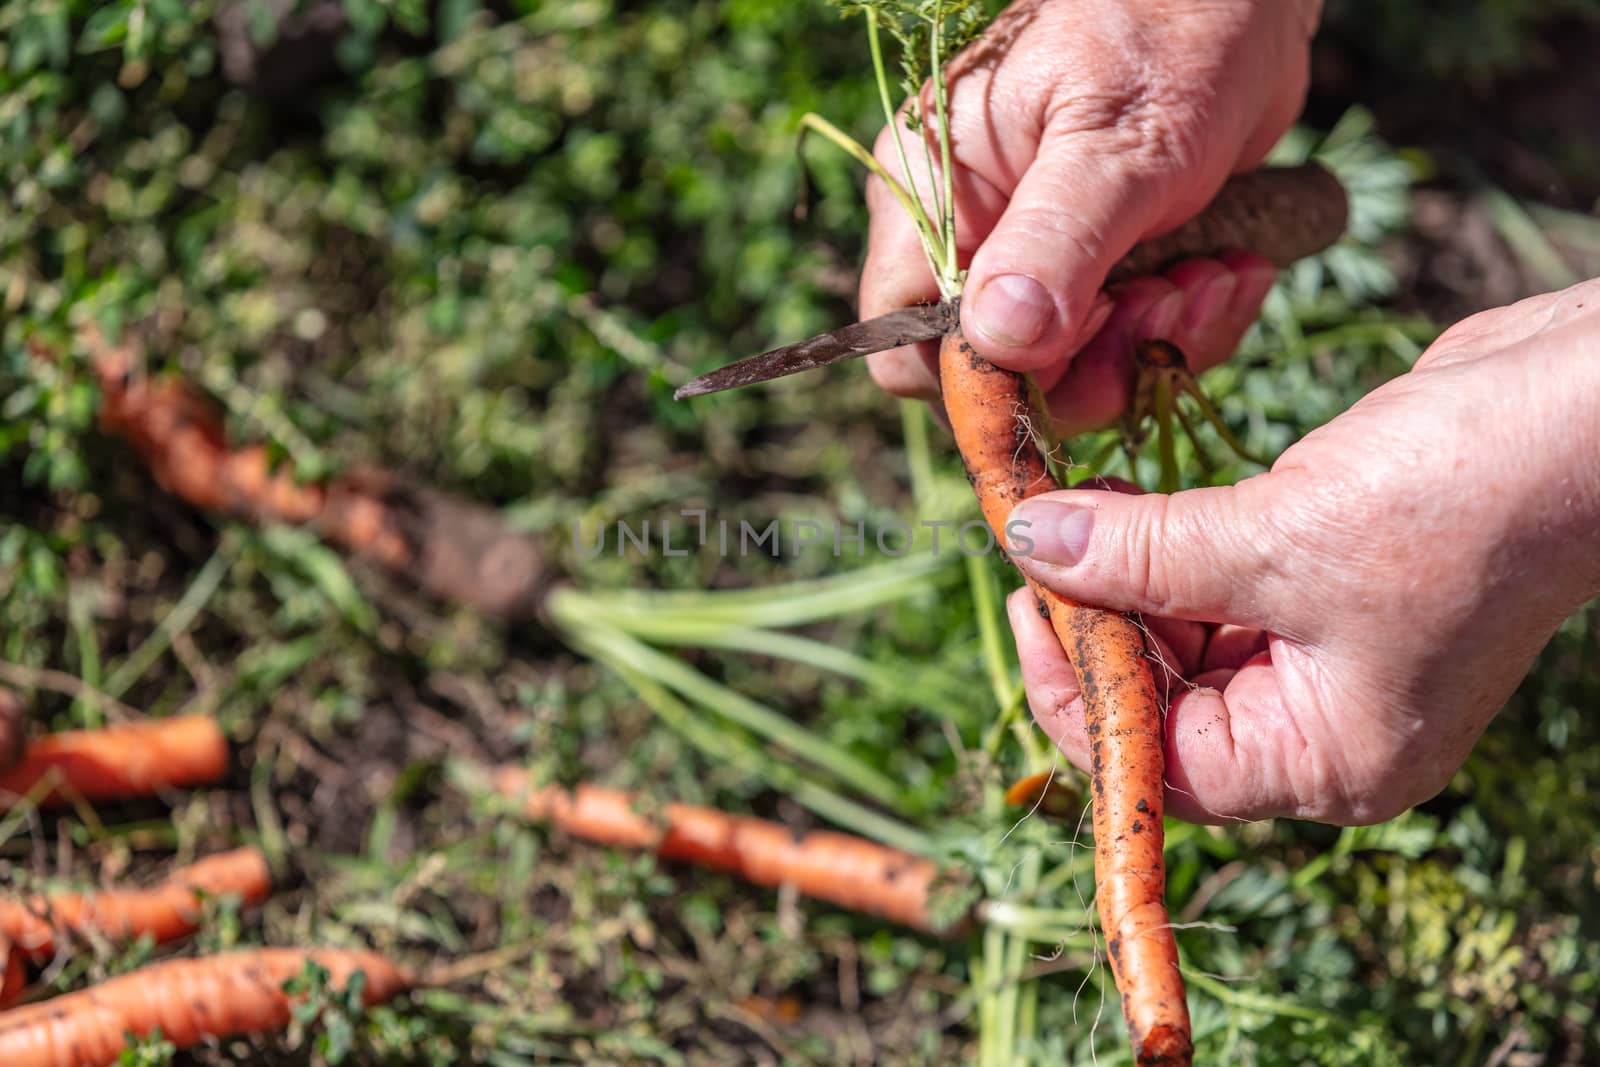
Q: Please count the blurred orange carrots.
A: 5